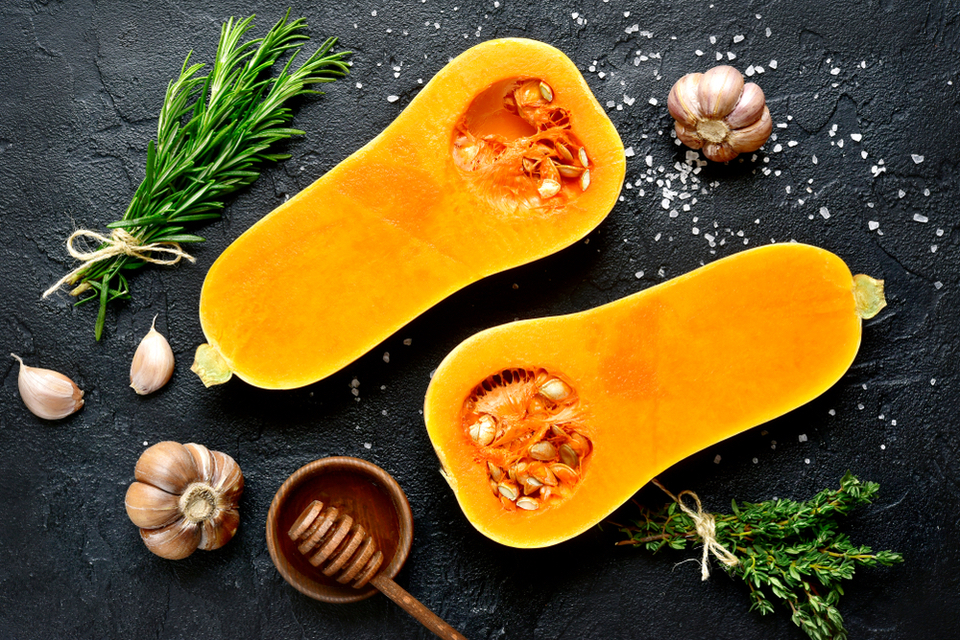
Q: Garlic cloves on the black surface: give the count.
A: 2